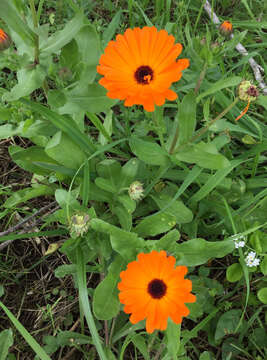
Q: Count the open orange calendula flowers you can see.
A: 2